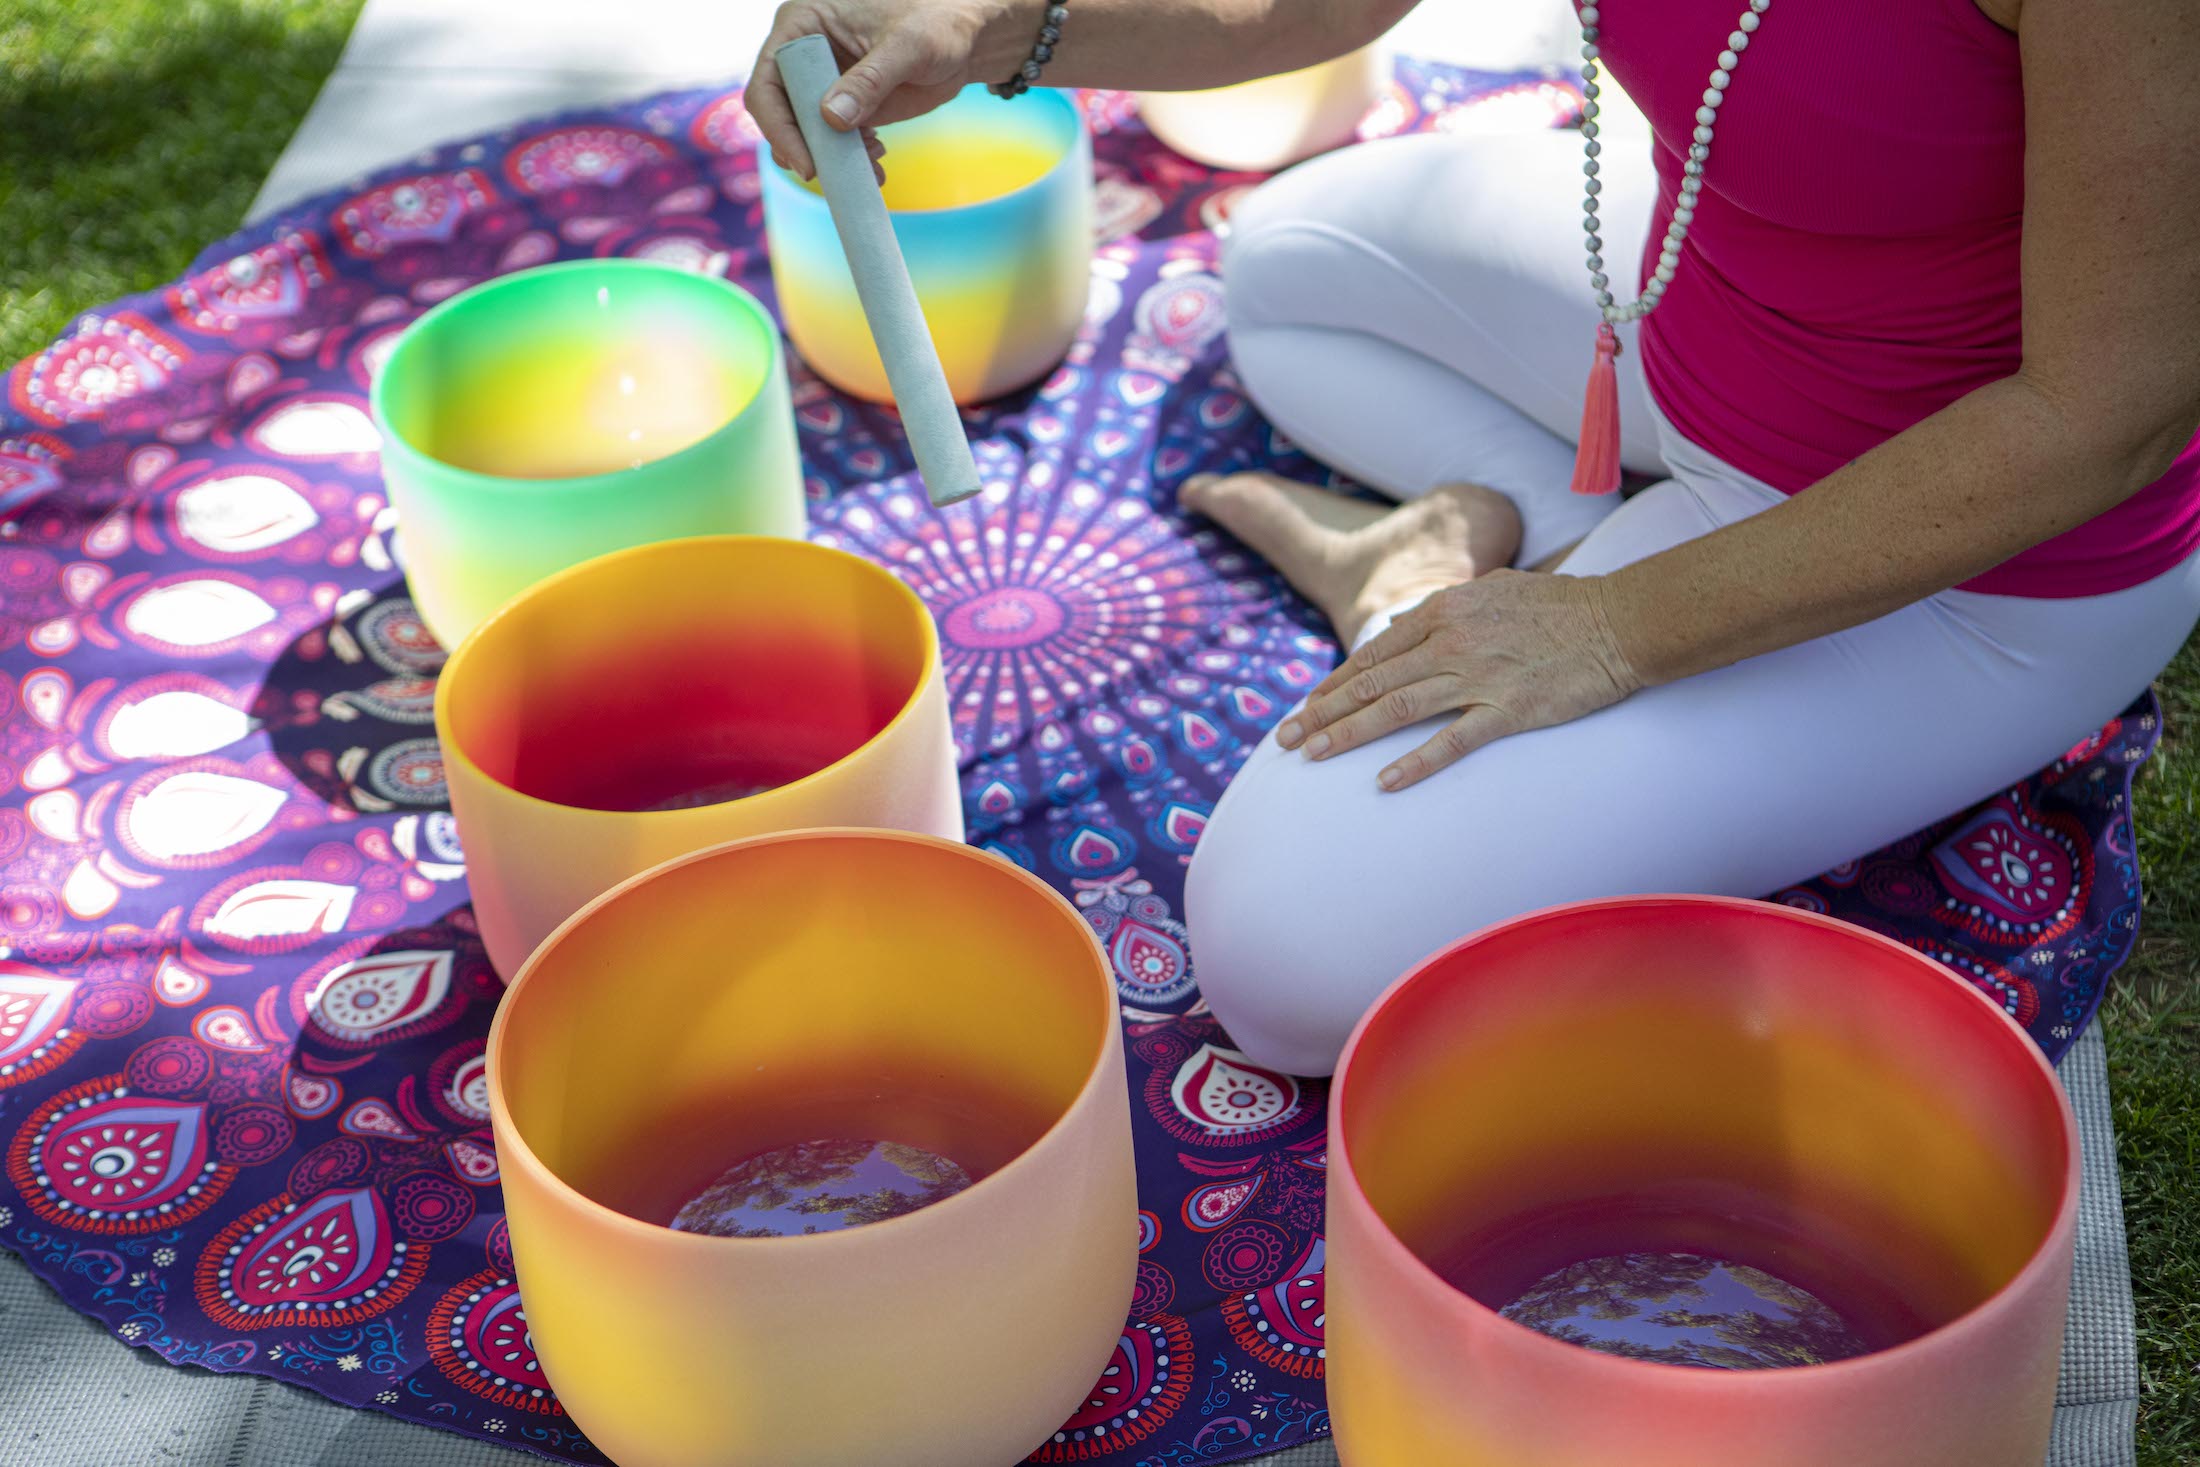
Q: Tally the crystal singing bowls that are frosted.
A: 6